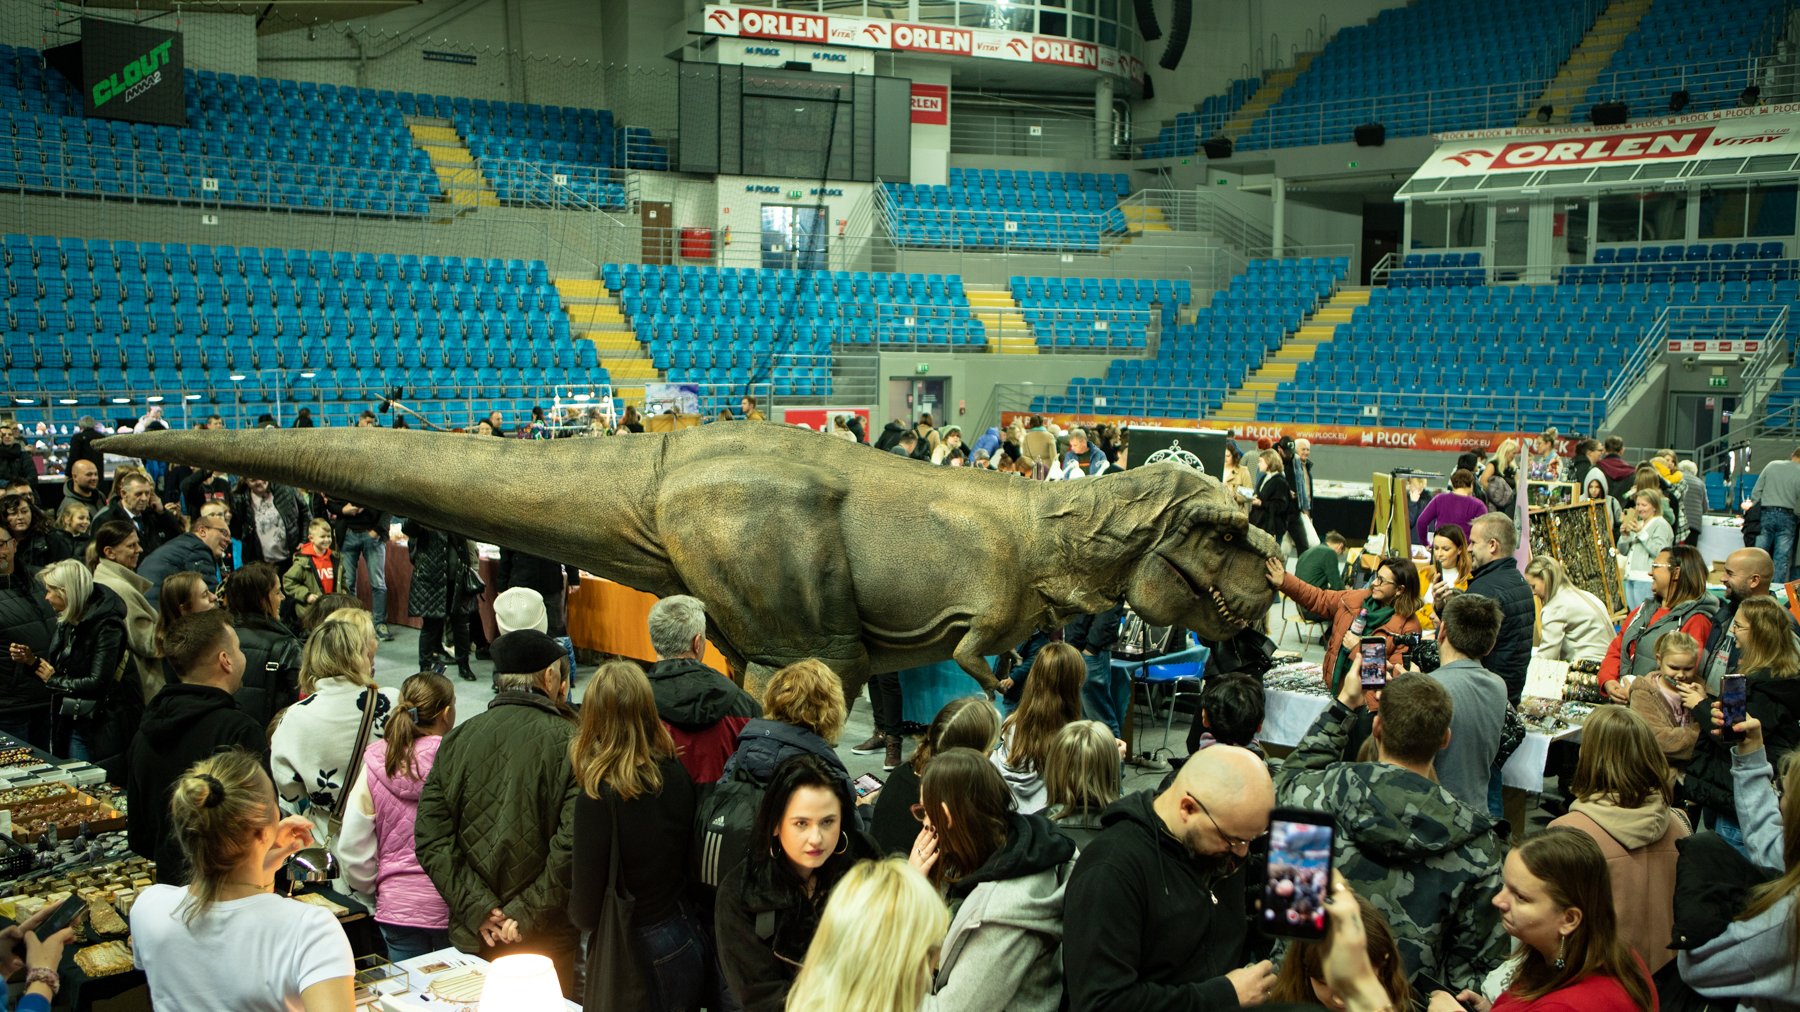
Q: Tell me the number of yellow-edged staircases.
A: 7